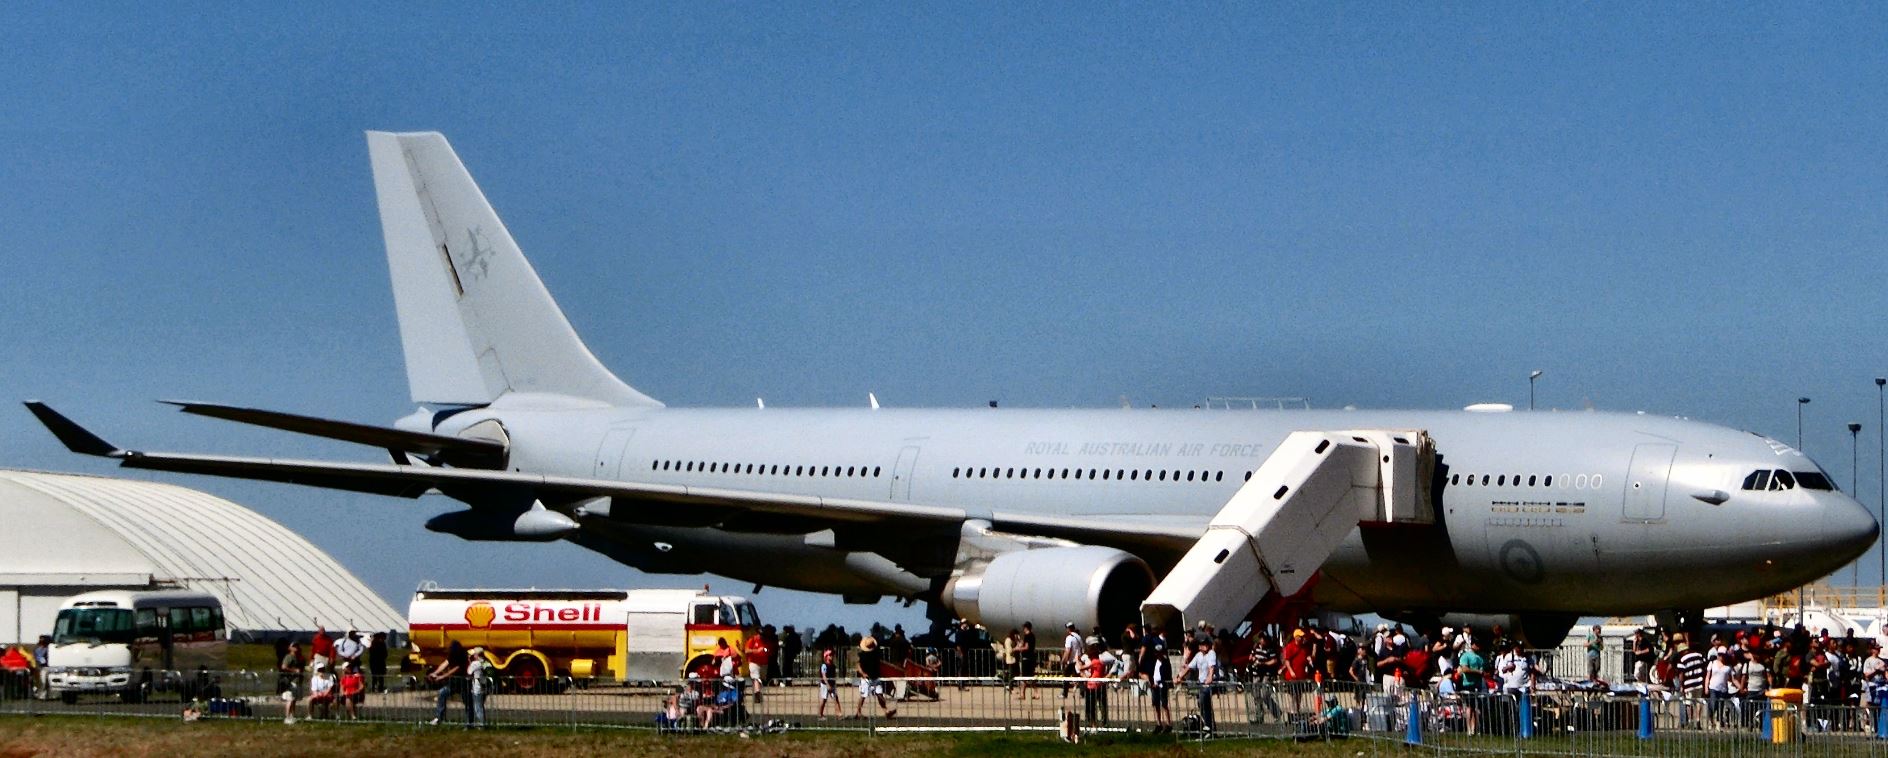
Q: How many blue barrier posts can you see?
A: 5